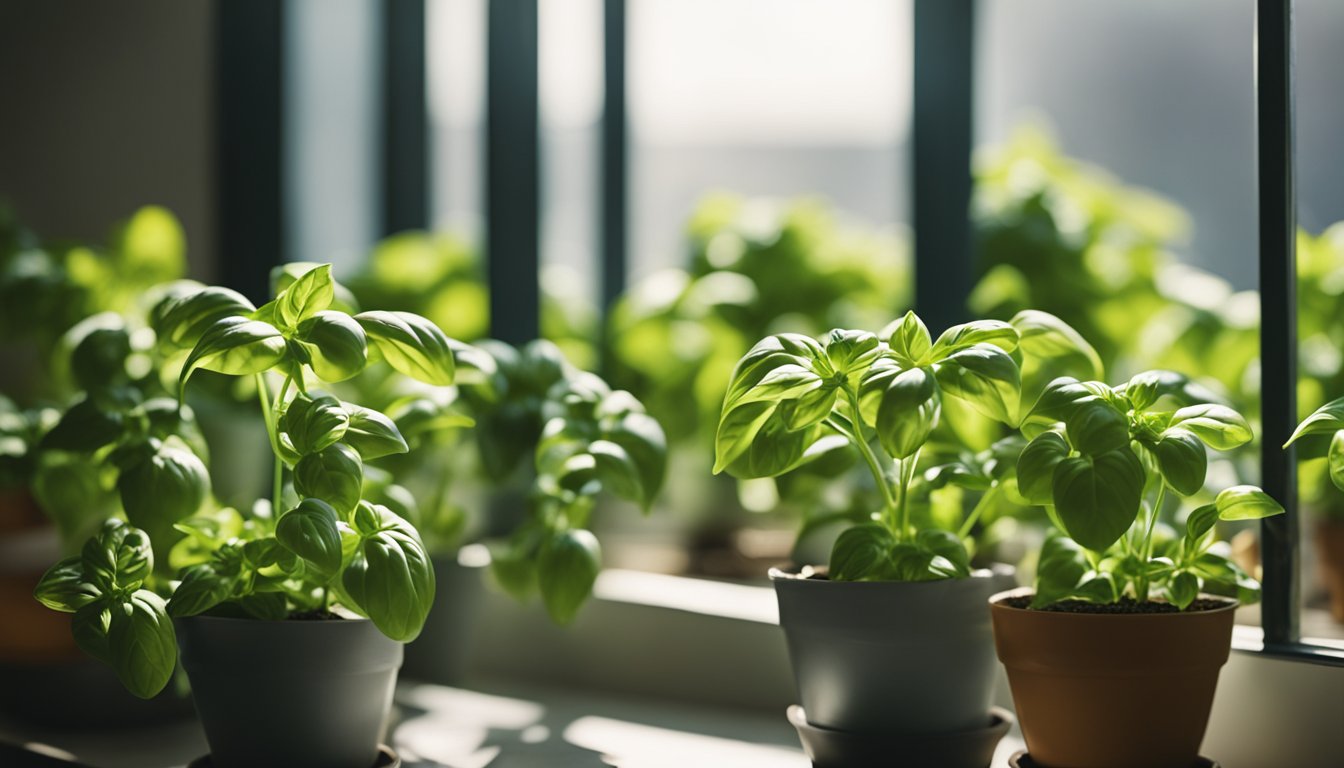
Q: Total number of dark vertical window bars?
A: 6